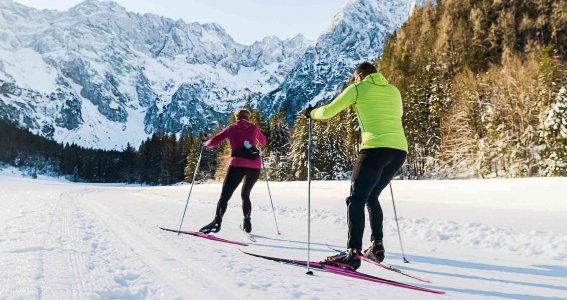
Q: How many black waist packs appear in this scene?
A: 1